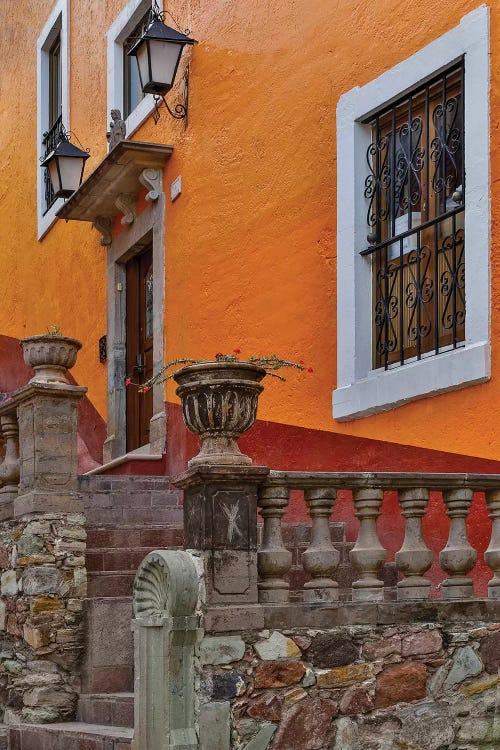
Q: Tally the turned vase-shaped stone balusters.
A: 7